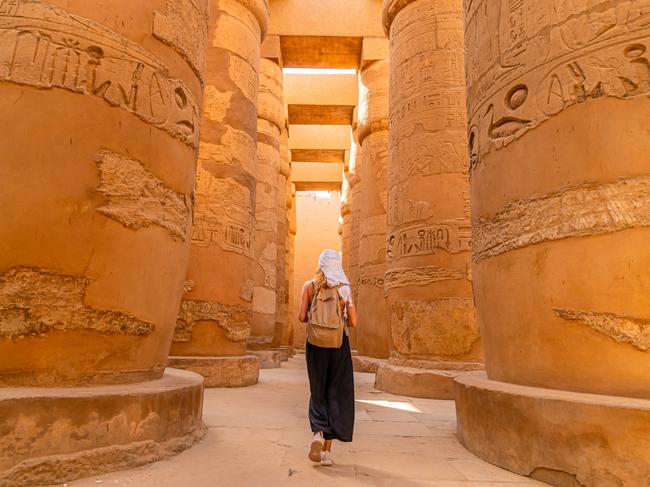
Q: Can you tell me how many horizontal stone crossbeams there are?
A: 4